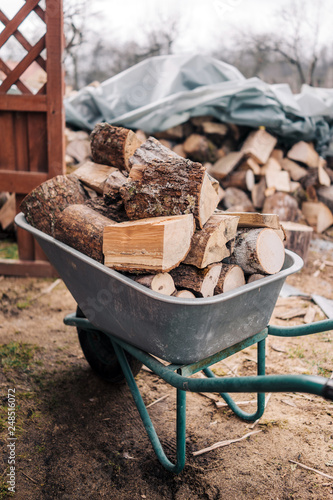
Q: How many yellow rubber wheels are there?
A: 0